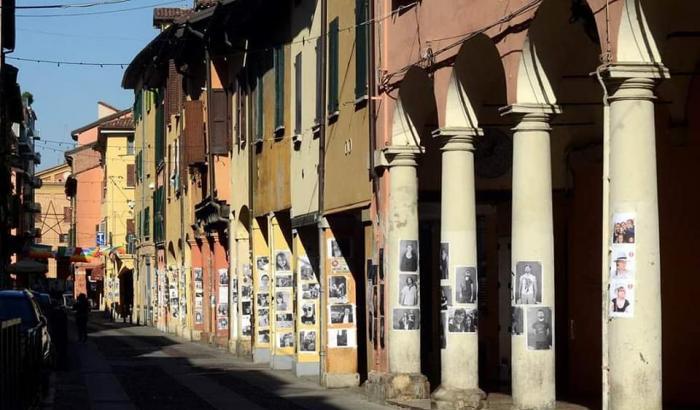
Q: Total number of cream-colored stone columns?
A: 4